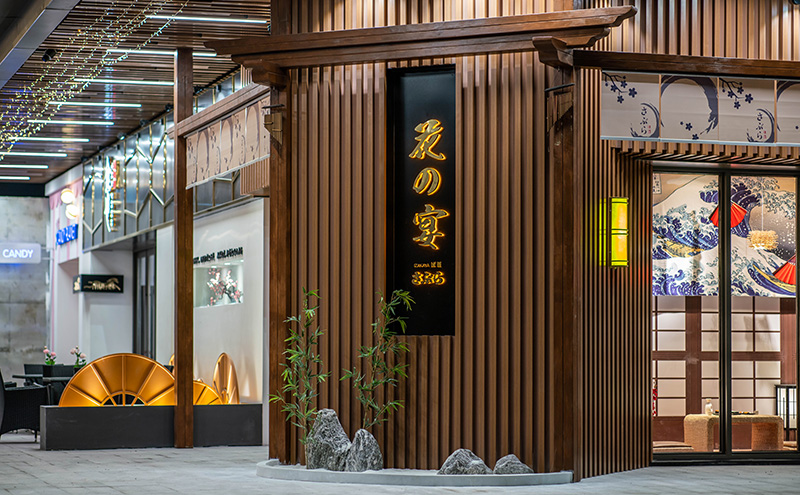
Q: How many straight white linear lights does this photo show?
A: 9